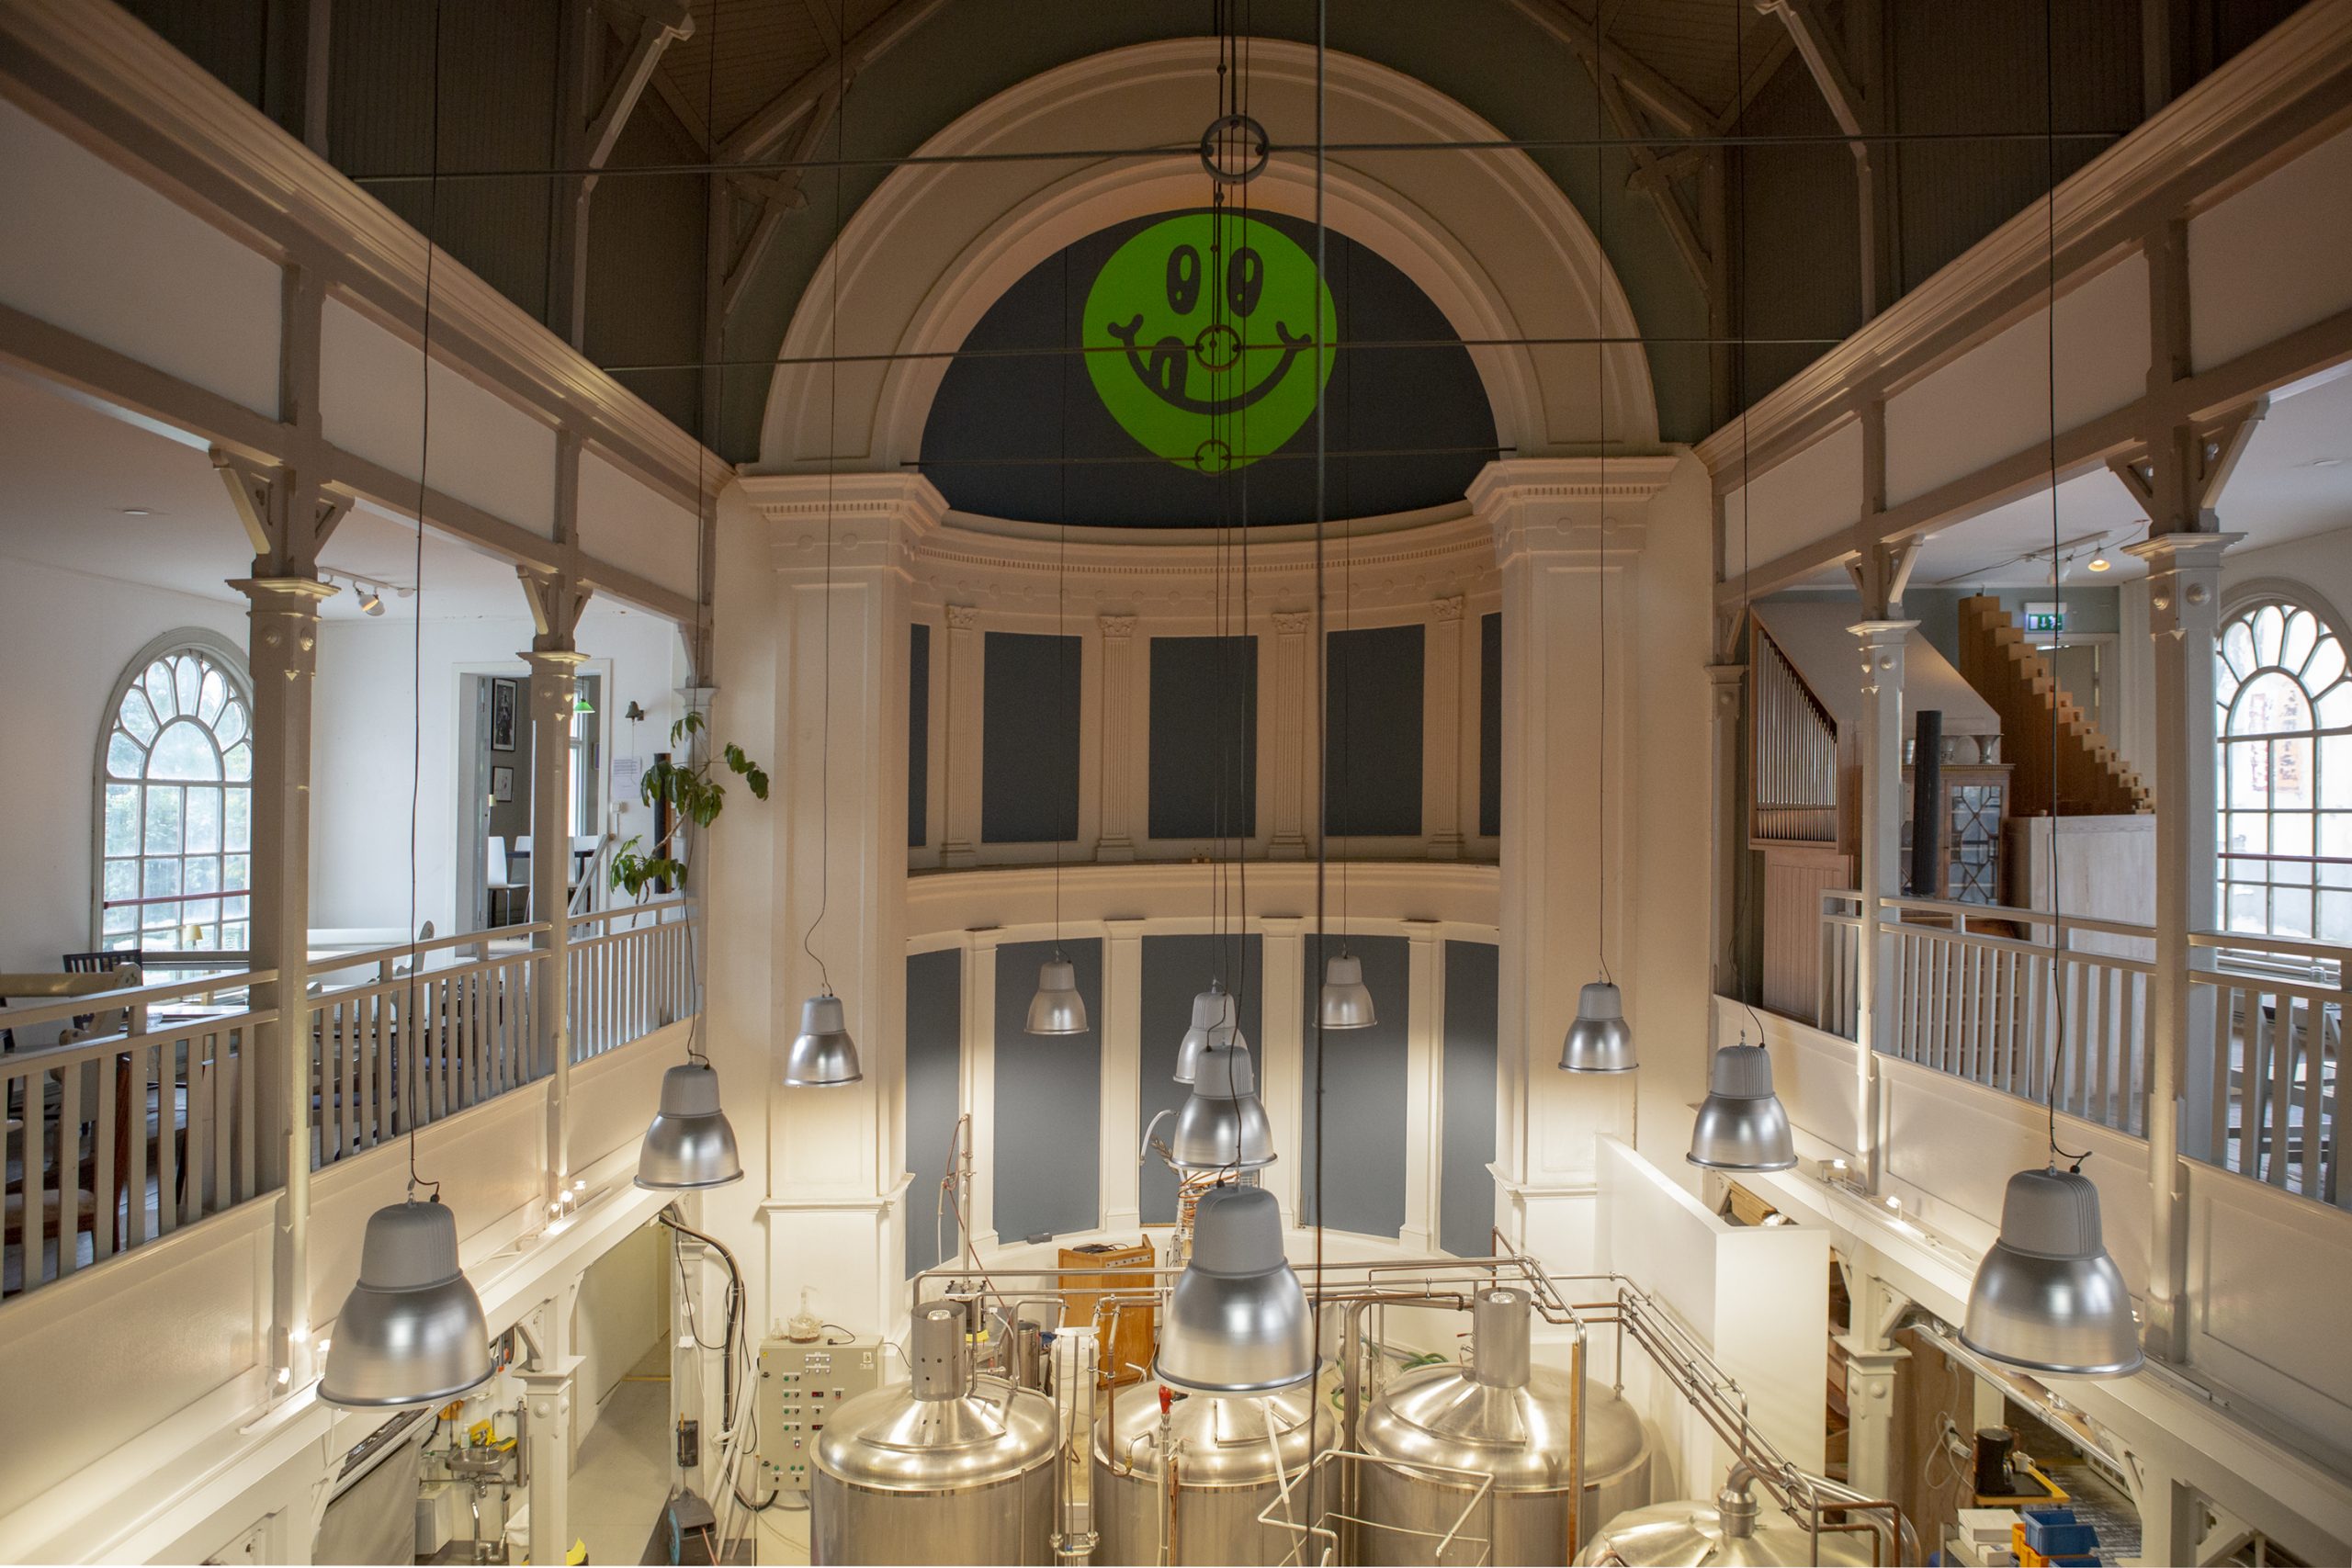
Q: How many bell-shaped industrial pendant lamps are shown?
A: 11